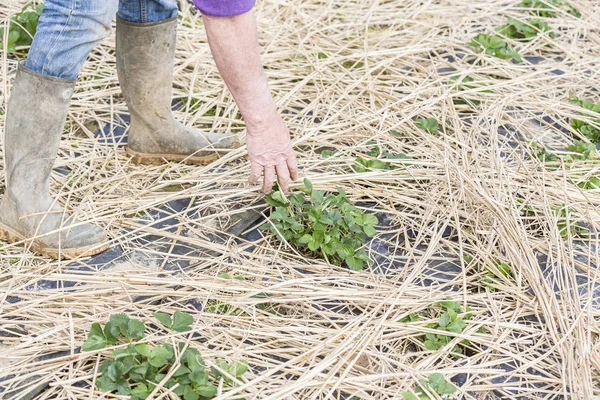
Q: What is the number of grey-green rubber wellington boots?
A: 2